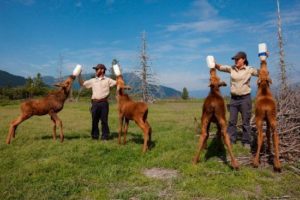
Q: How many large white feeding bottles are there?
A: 4